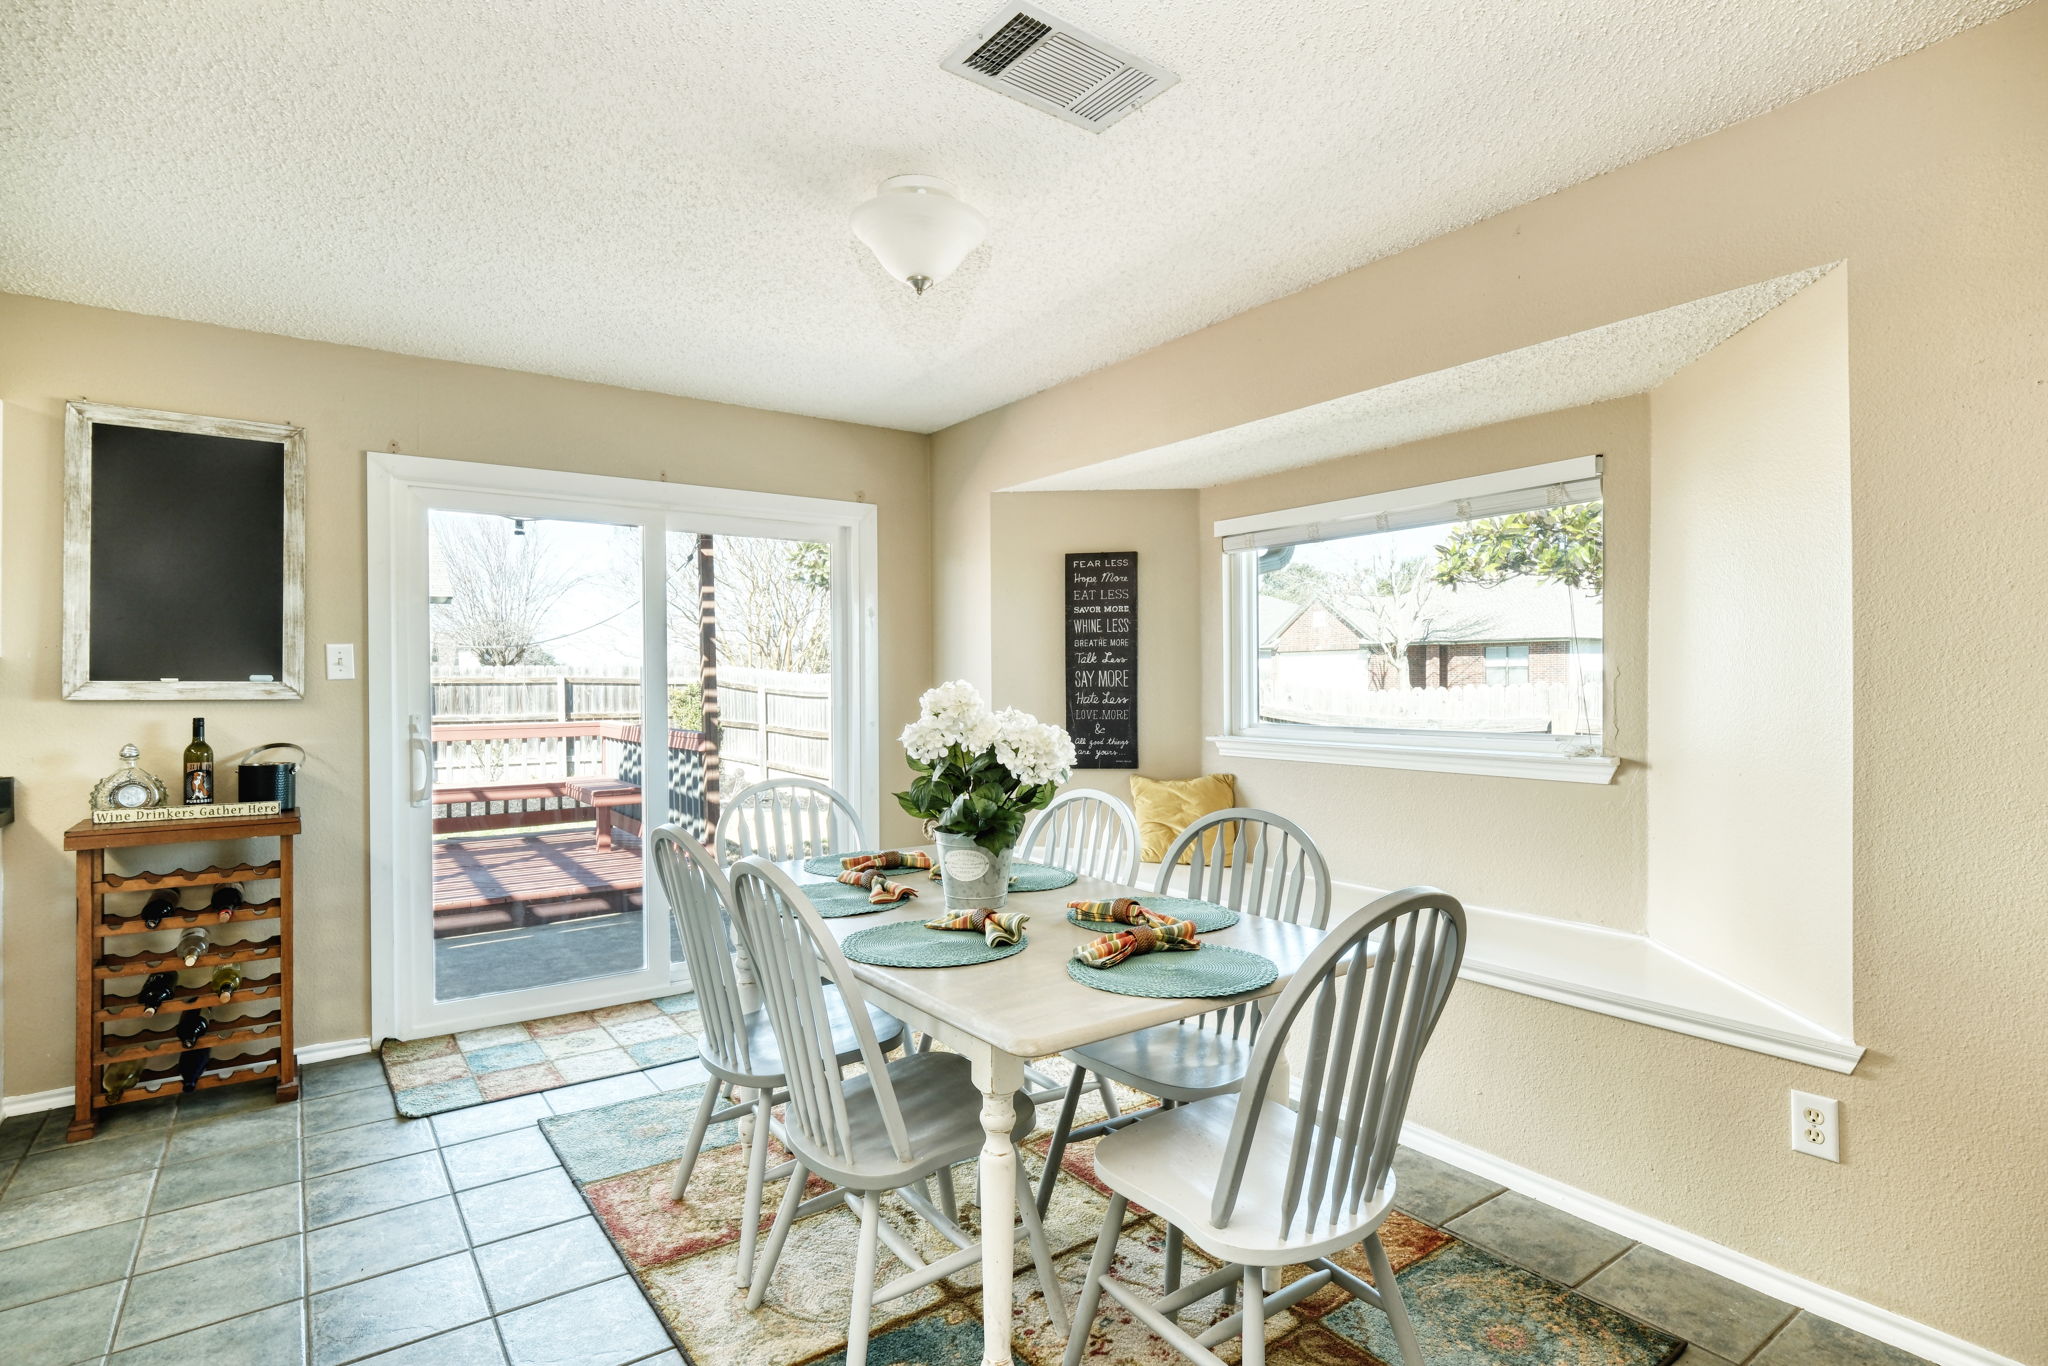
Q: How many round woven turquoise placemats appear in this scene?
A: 6